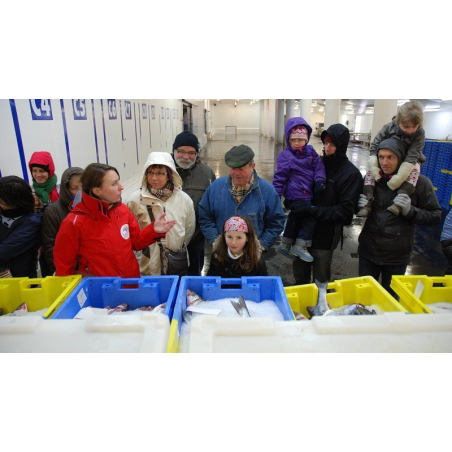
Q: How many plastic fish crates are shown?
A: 5